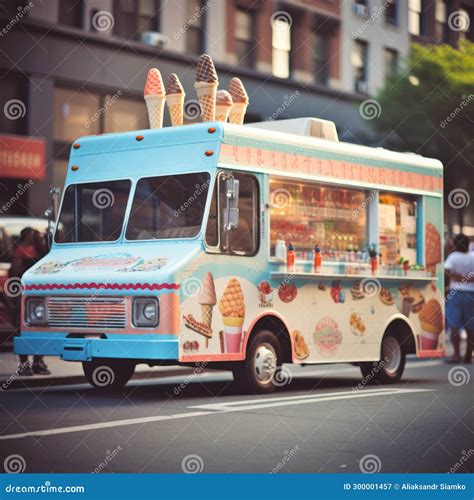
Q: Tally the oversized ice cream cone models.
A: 5